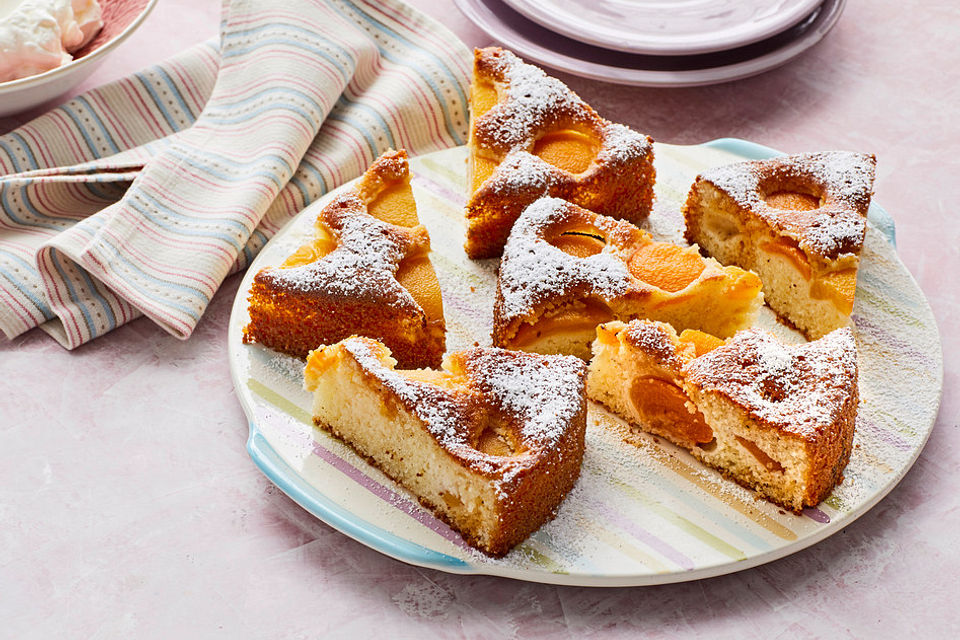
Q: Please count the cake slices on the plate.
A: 6